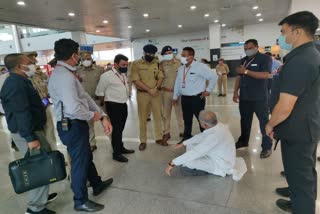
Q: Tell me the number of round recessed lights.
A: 15